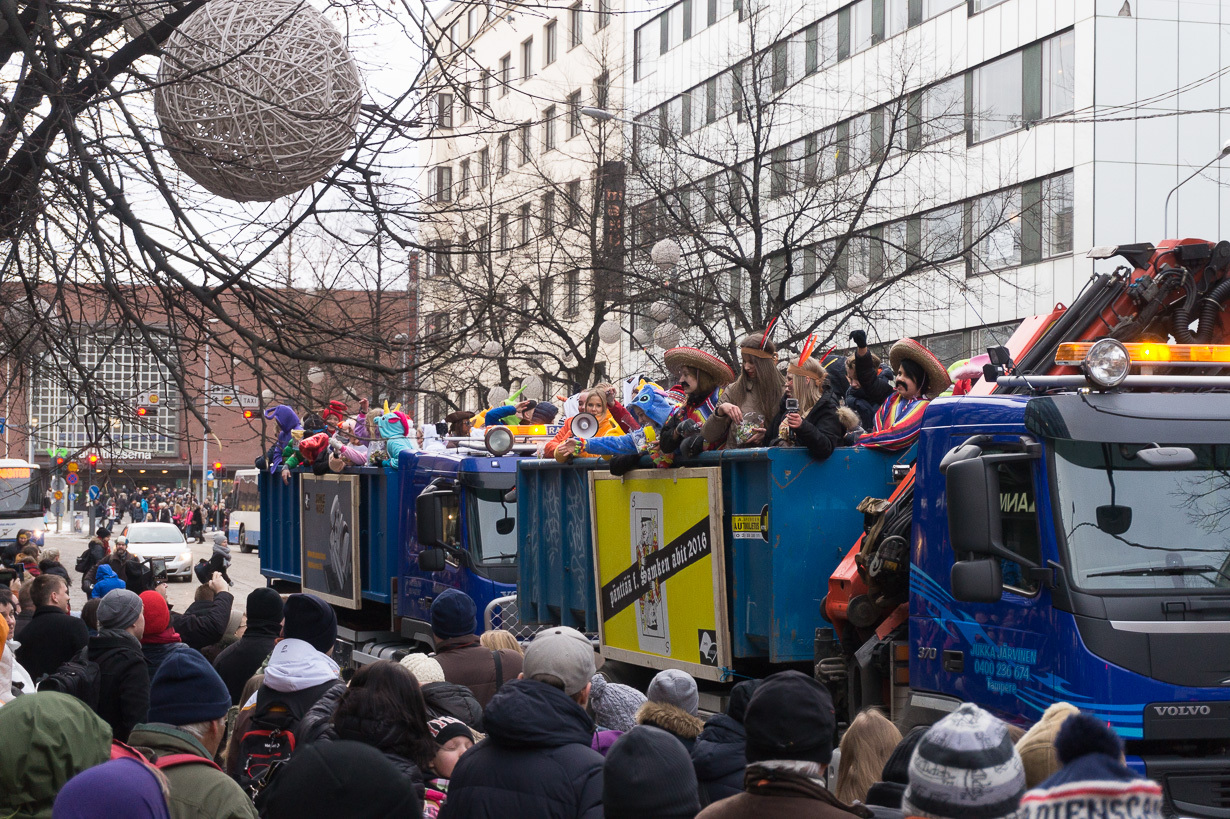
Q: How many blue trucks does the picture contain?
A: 2